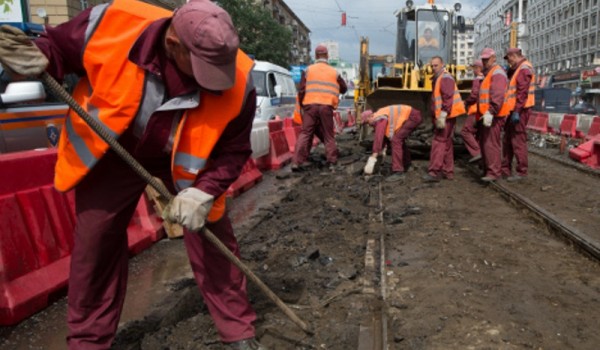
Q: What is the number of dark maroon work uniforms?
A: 7